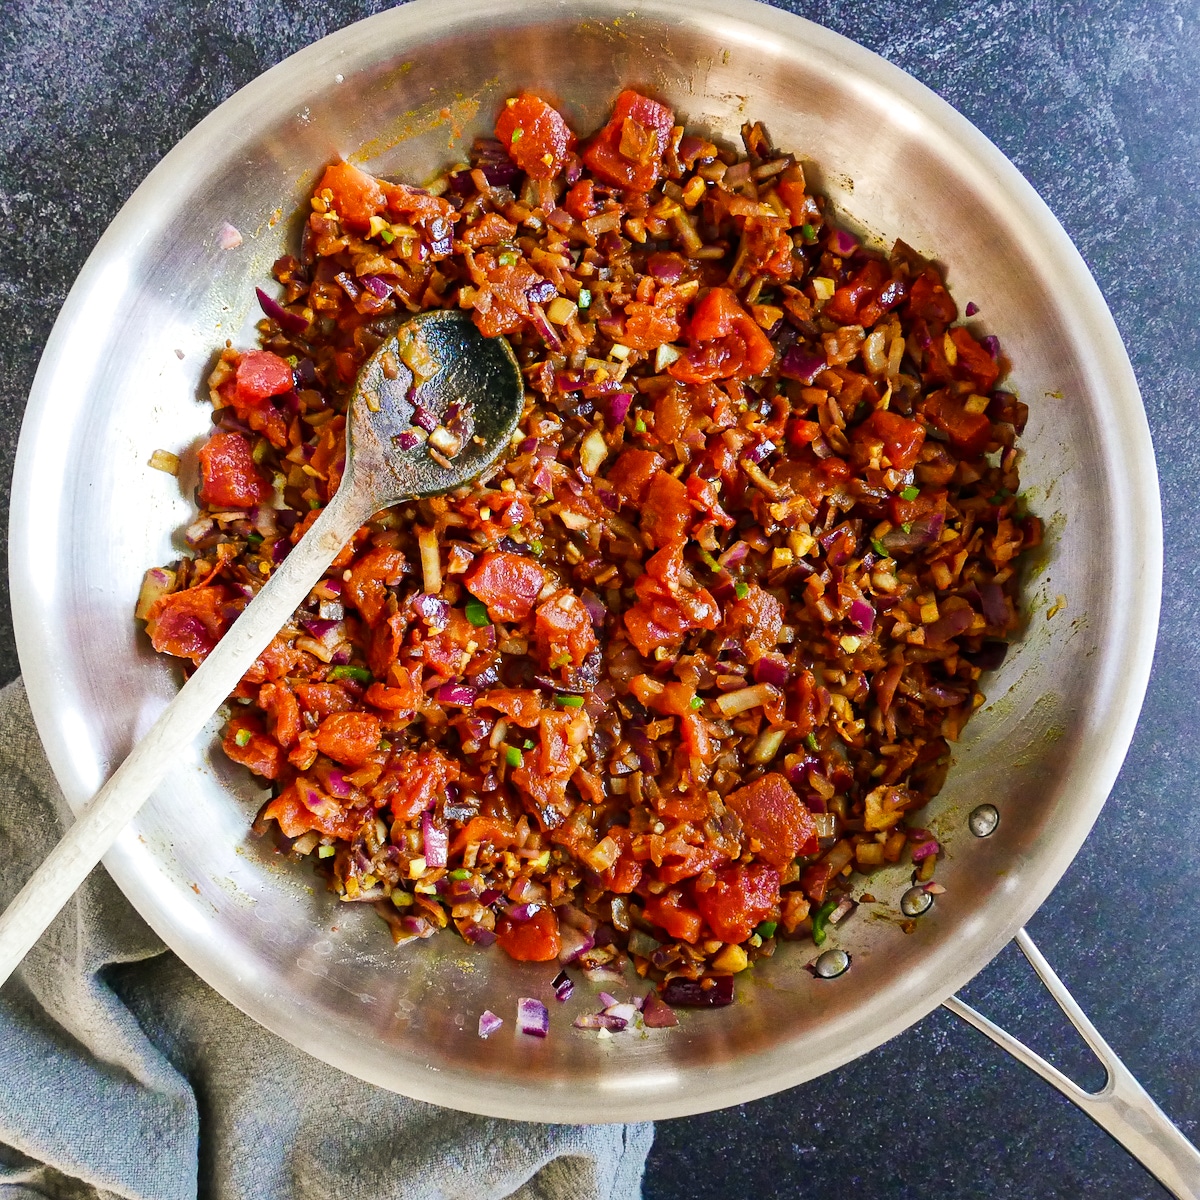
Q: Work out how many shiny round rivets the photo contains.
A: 3